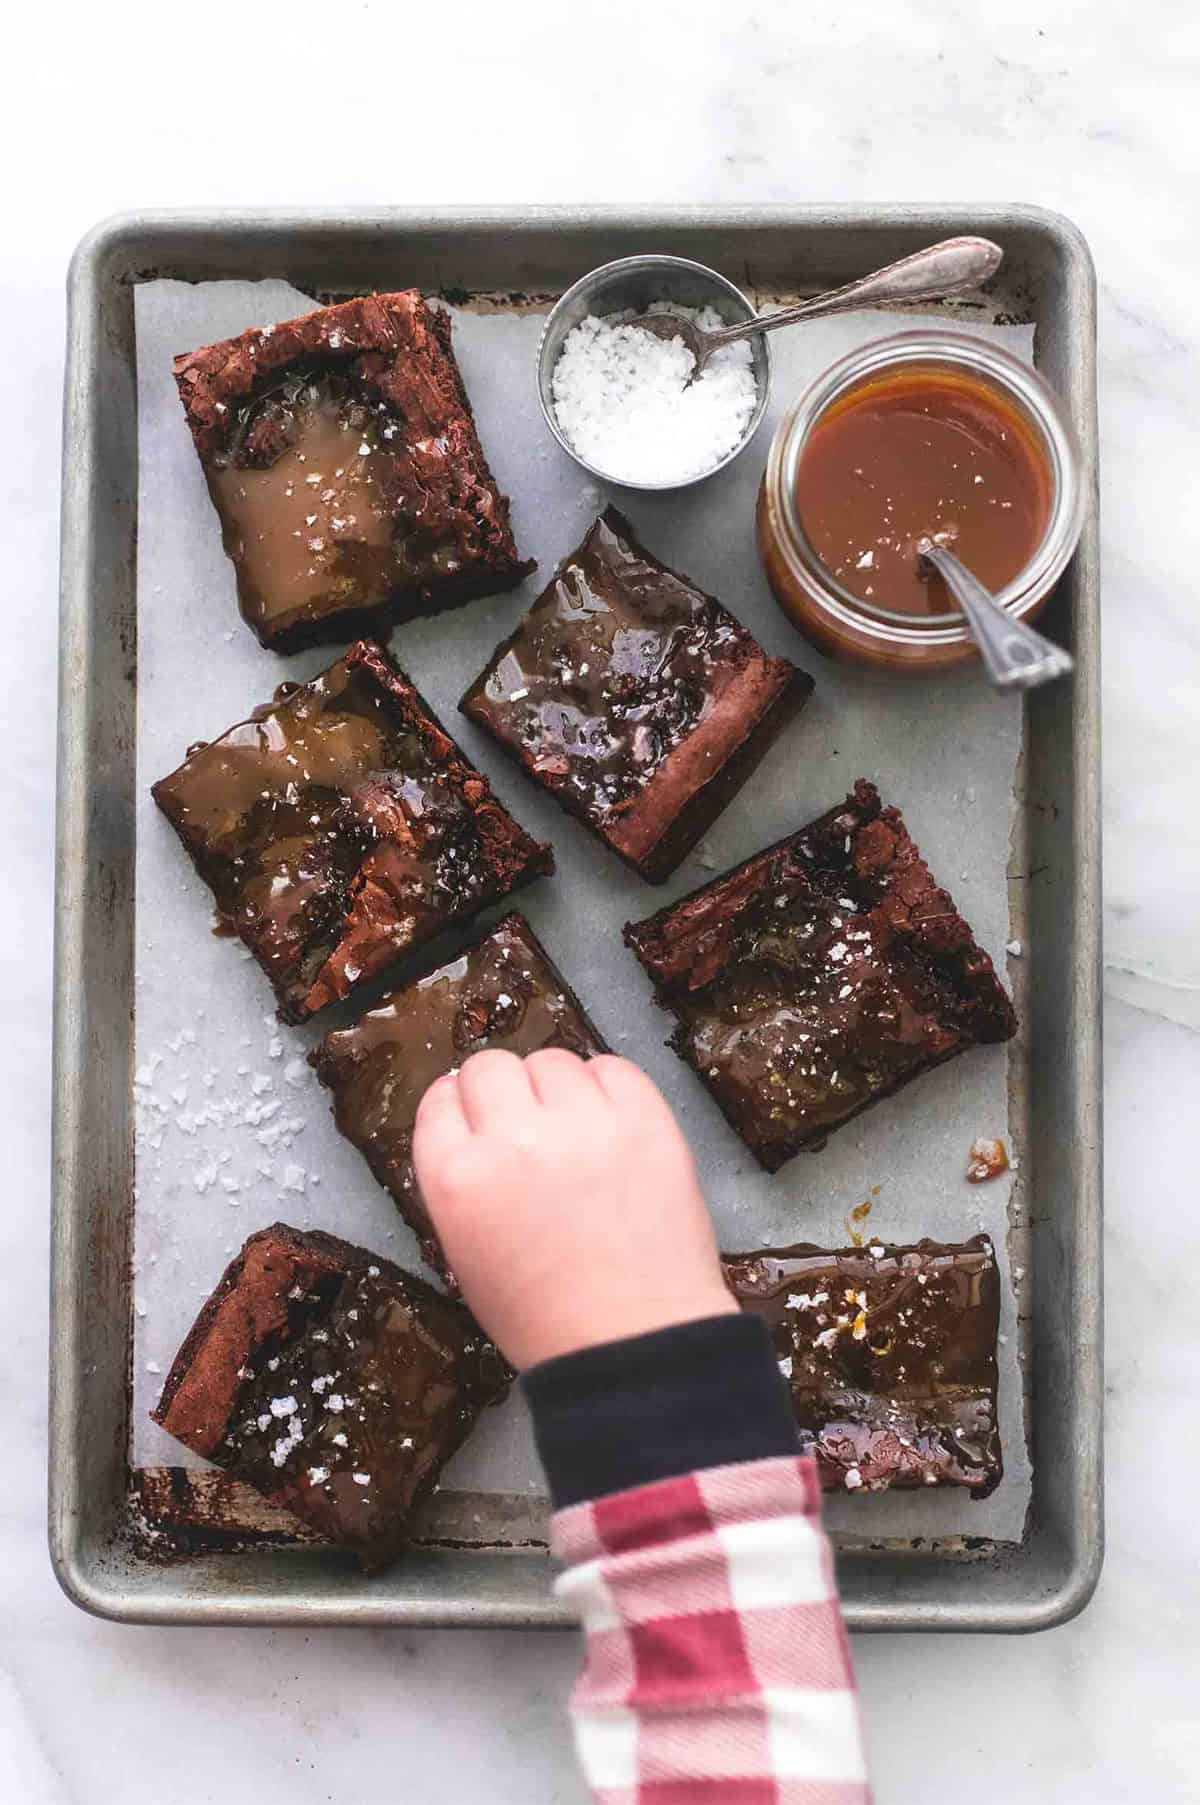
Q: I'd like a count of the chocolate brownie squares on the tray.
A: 7